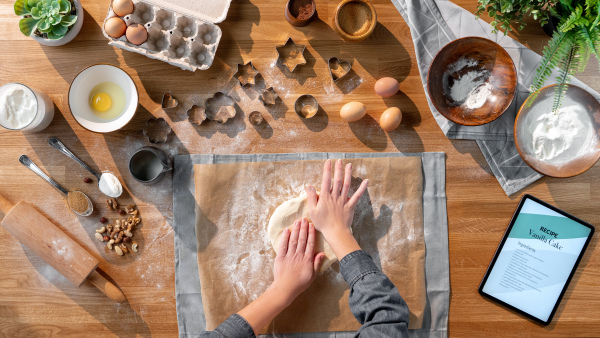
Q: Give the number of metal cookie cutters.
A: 10